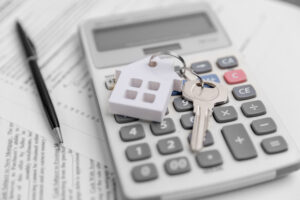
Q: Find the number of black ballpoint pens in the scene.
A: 1